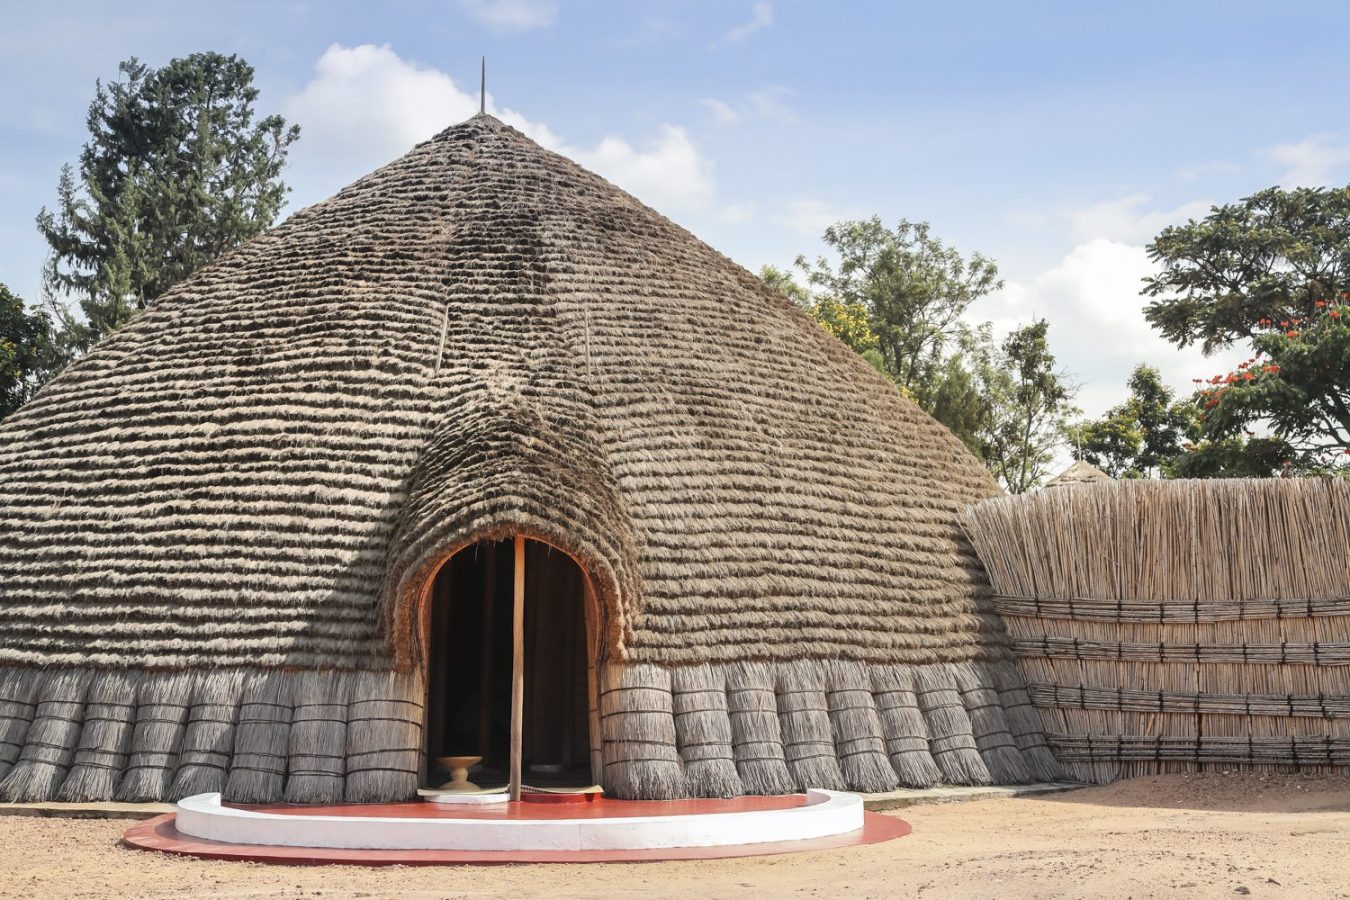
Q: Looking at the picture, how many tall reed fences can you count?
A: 1